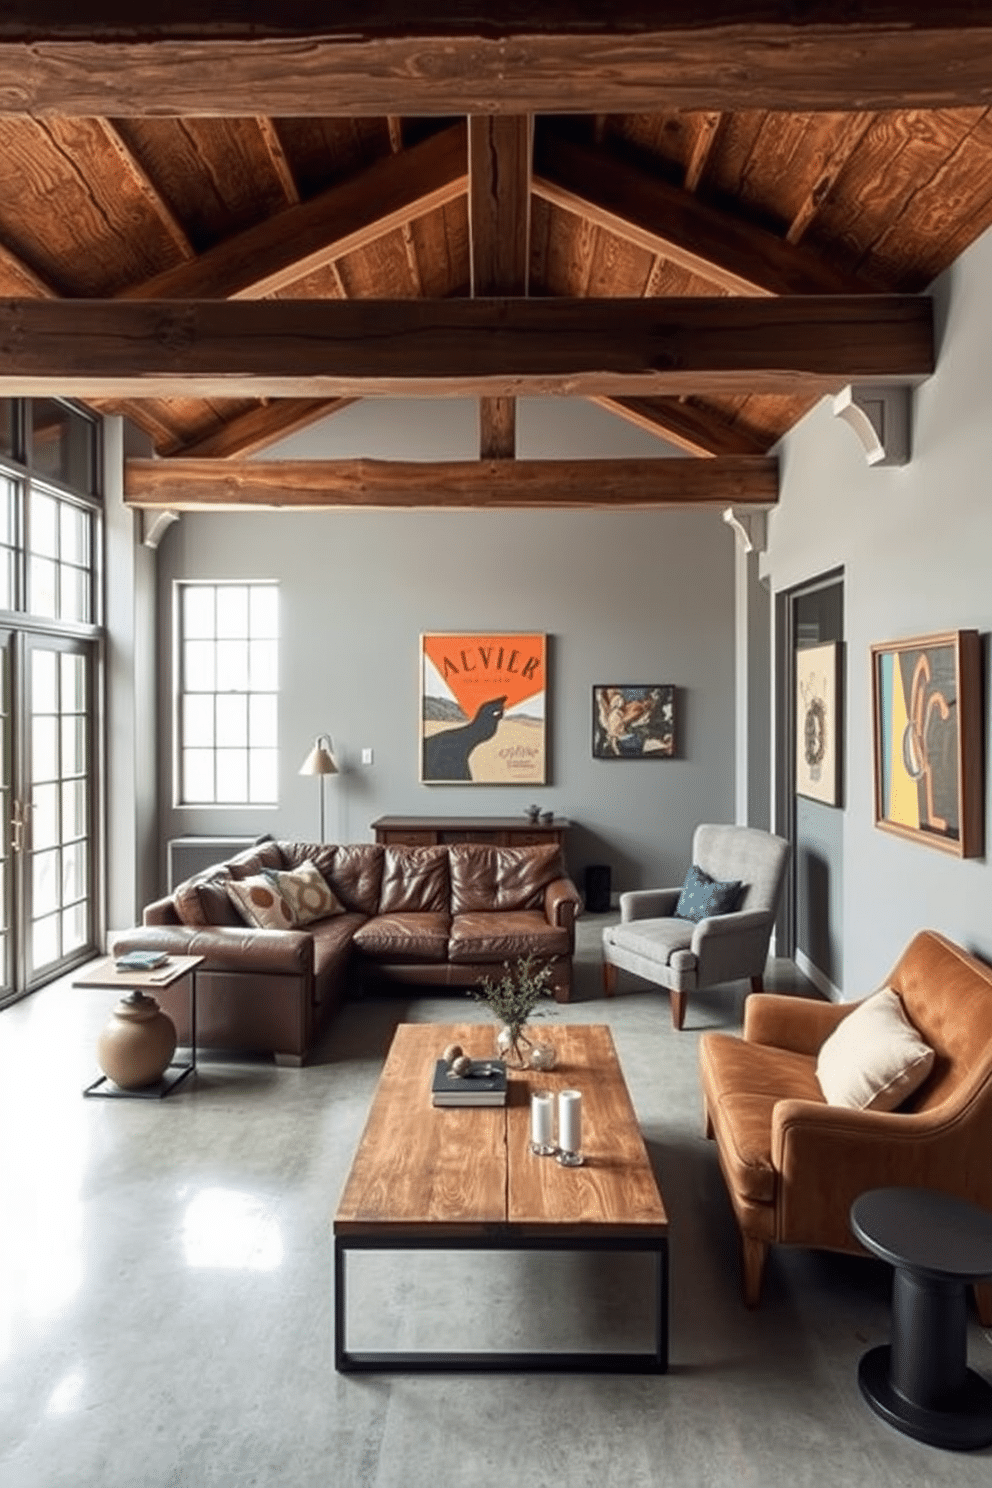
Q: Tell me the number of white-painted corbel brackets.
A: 3